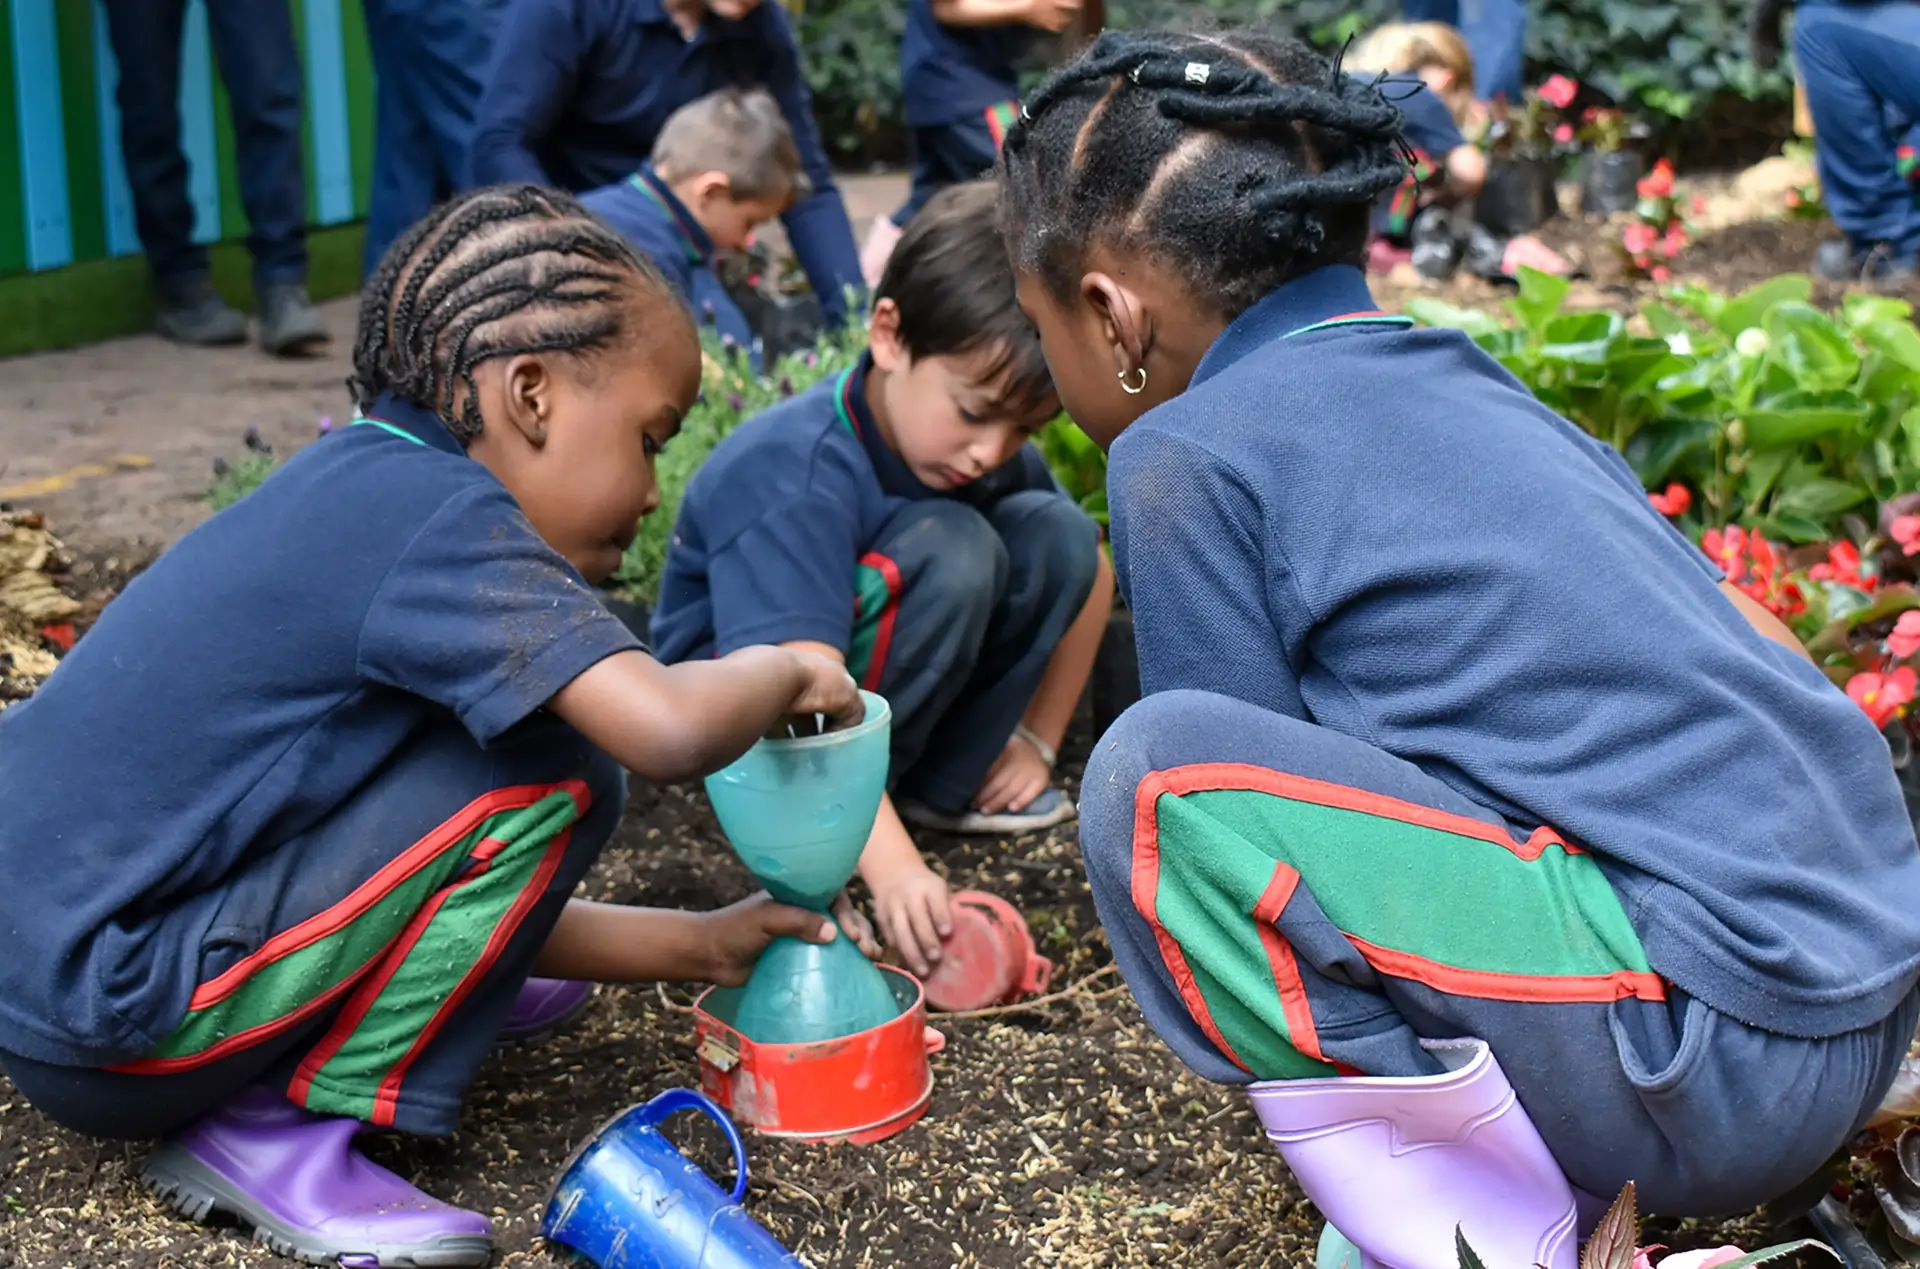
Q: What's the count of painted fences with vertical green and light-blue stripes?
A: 1